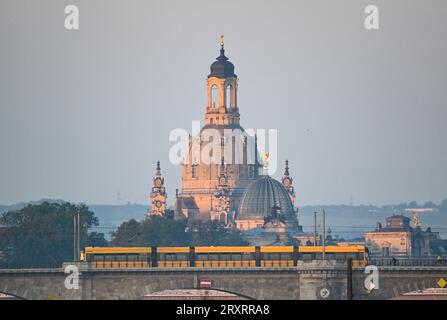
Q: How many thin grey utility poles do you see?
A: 4